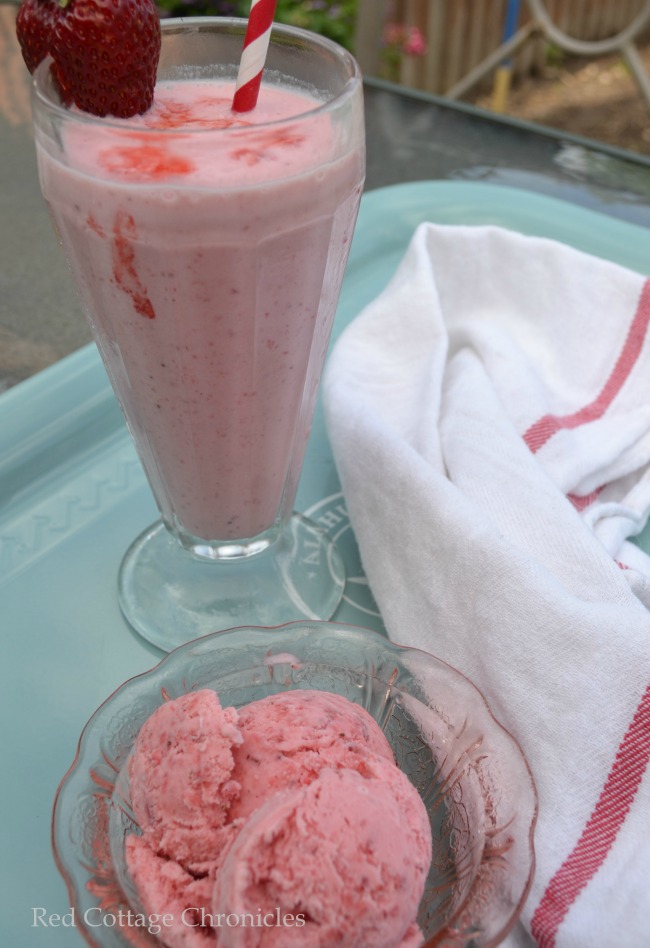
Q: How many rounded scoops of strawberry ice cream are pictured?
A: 3